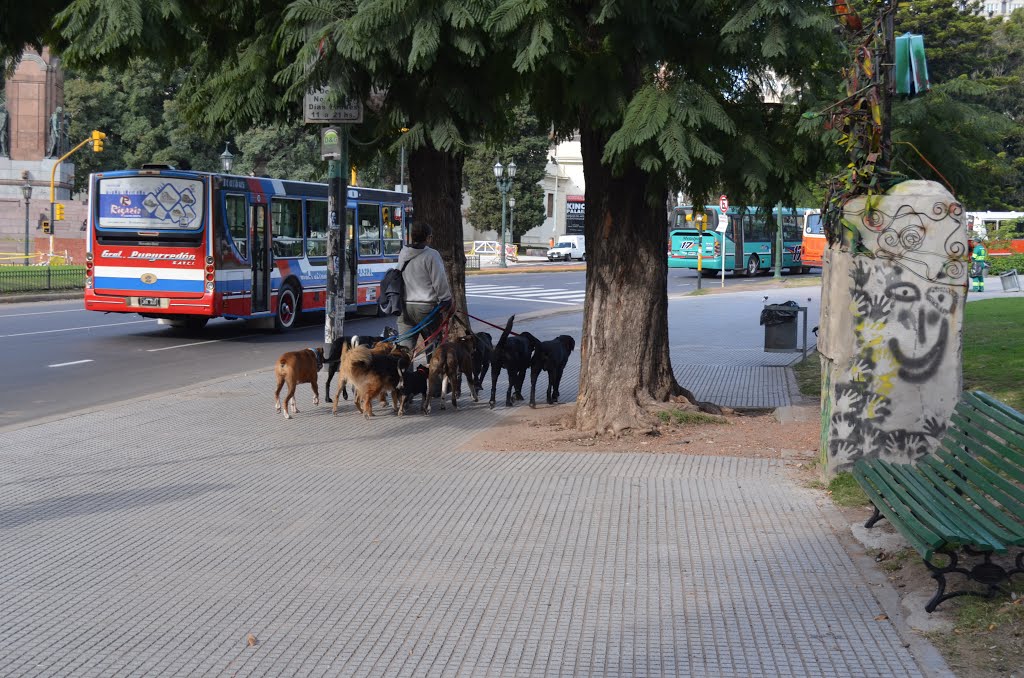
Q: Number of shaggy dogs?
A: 1